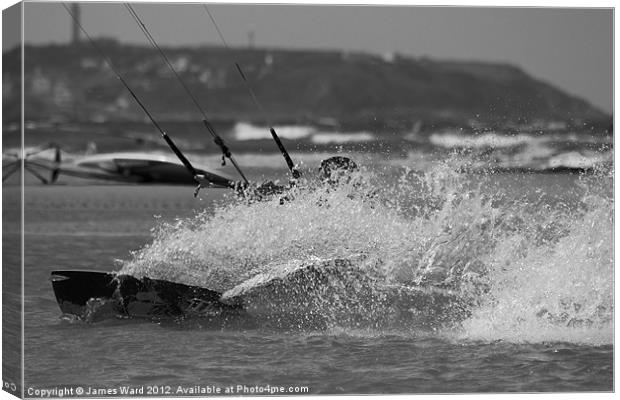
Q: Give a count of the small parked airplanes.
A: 0